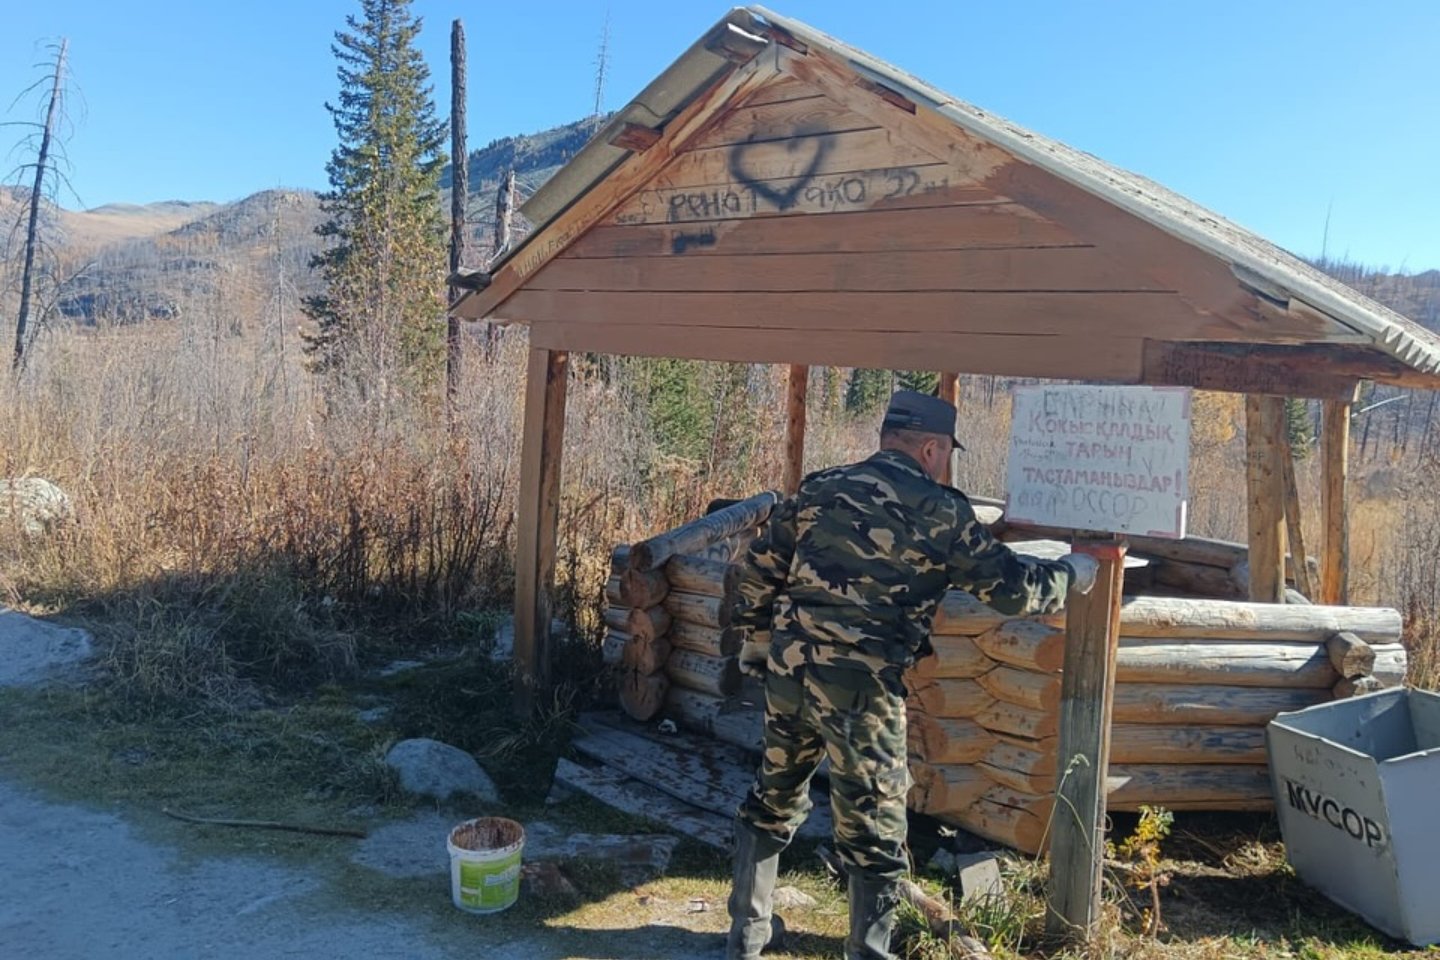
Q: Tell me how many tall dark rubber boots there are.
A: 2